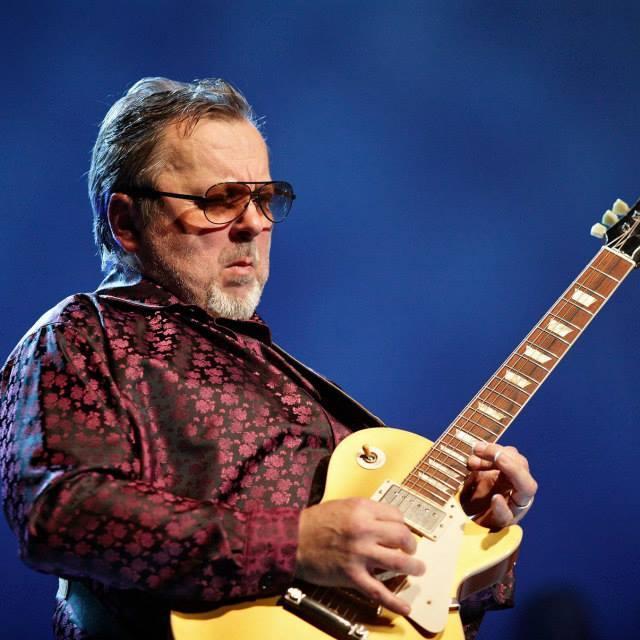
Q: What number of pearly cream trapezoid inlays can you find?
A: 9